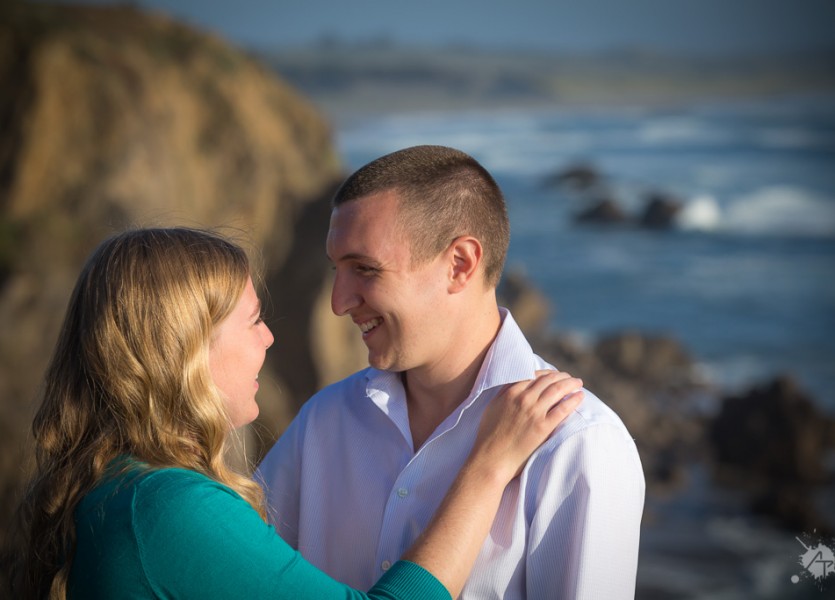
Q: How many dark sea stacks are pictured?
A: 3